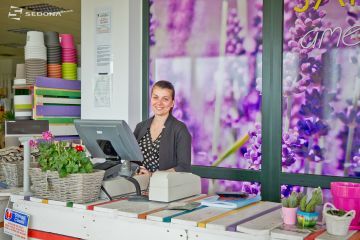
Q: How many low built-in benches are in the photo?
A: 0